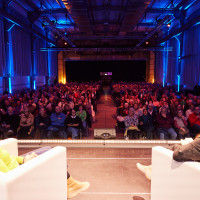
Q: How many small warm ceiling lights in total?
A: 3